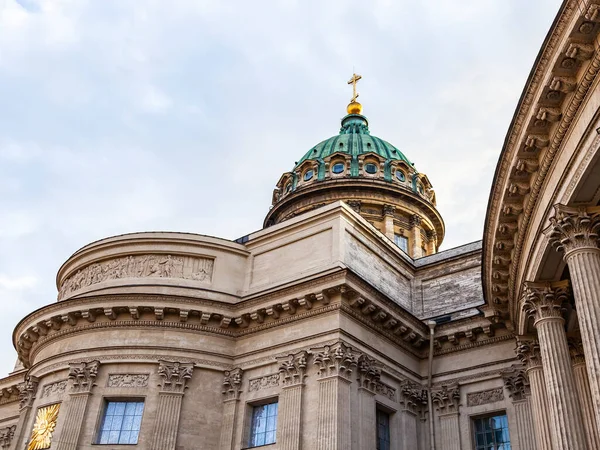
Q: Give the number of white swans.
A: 0